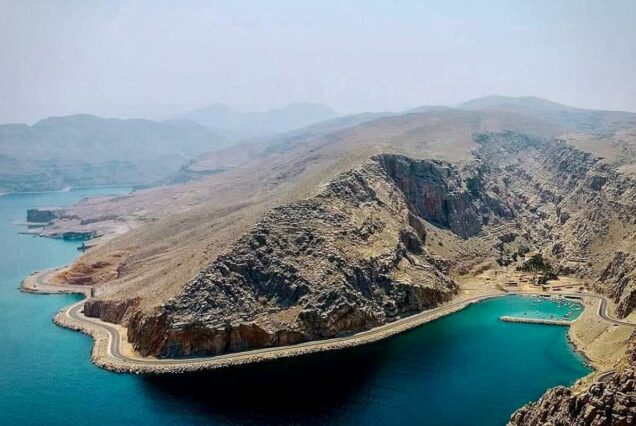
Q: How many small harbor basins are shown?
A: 1